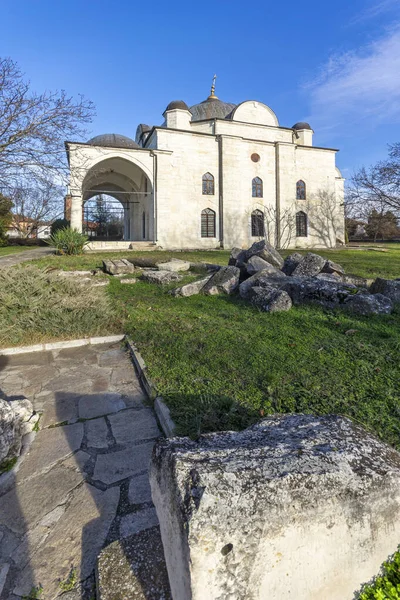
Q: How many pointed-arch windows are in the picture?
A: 6